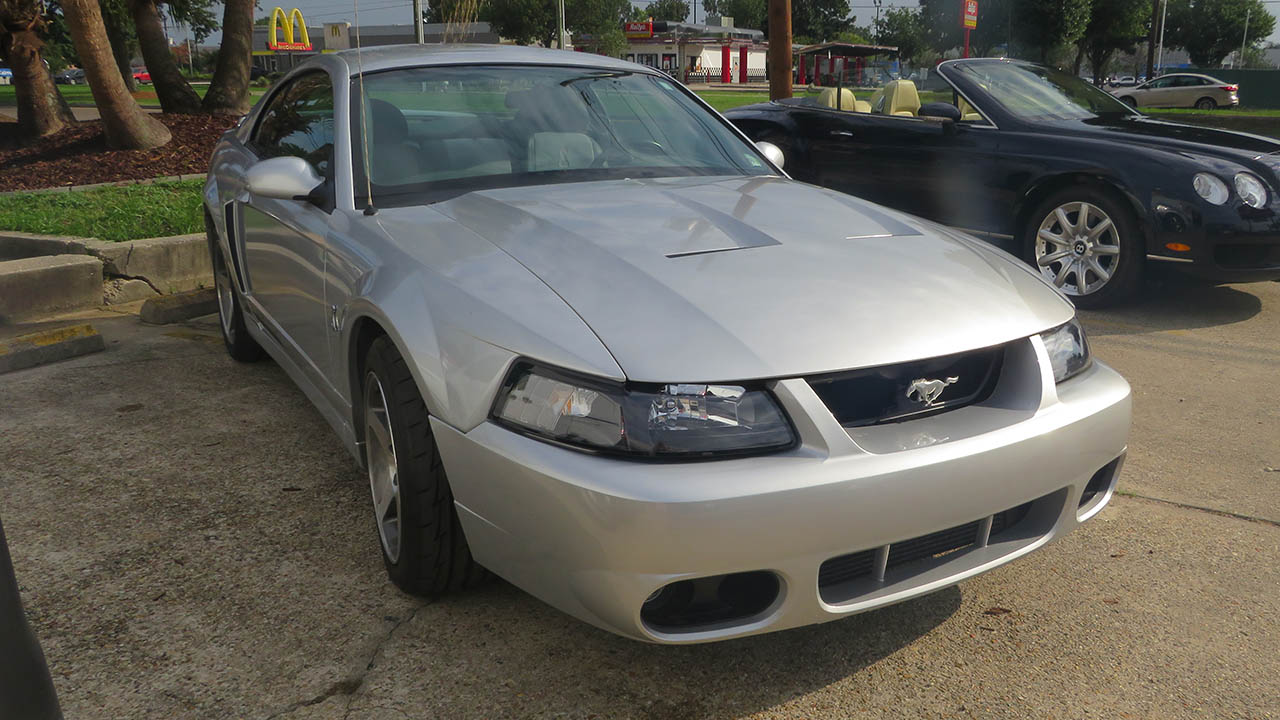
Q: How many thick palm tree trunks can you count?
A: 4